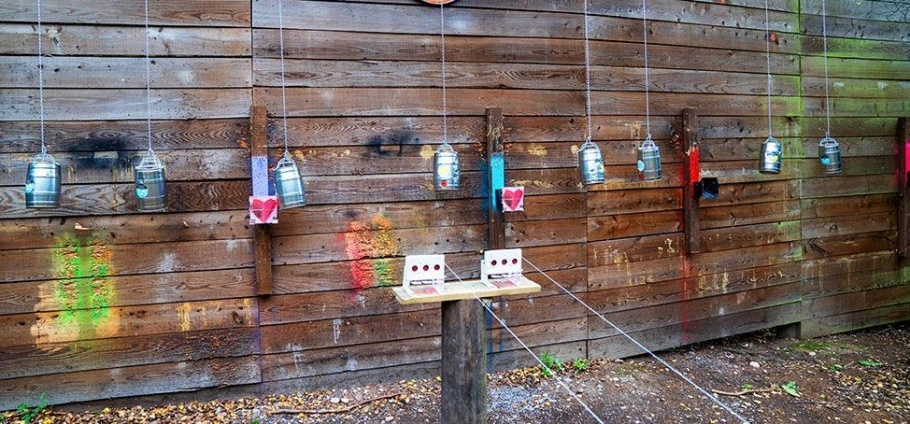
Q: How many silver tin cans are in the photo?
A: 8